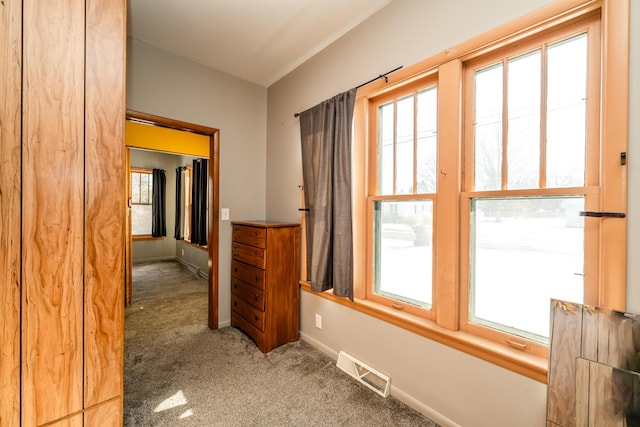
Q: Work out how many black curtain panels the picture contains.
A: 3